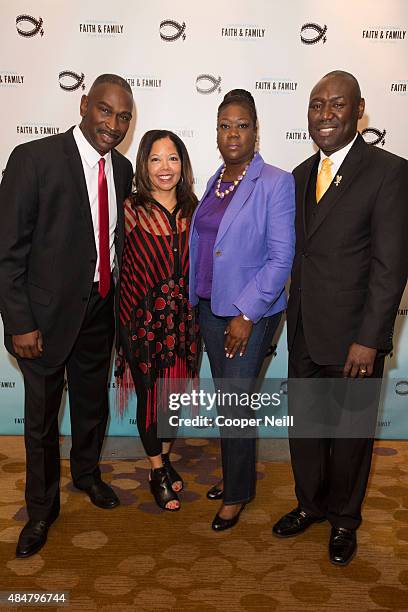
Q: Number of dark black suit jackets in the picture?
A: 2